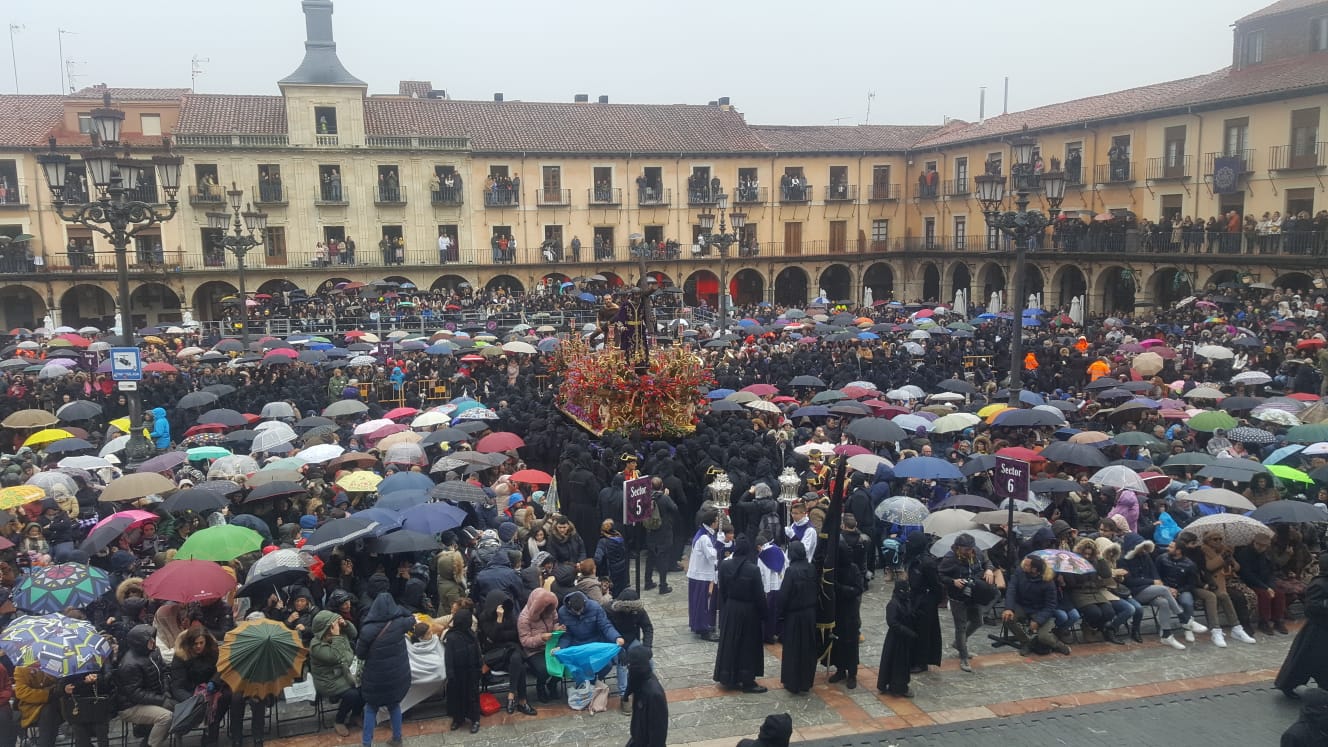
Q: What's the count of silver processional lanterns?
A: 2